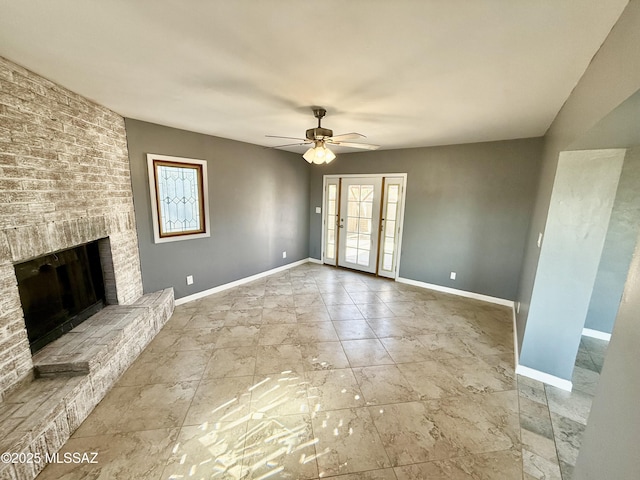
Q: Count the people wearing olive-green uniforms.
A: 0